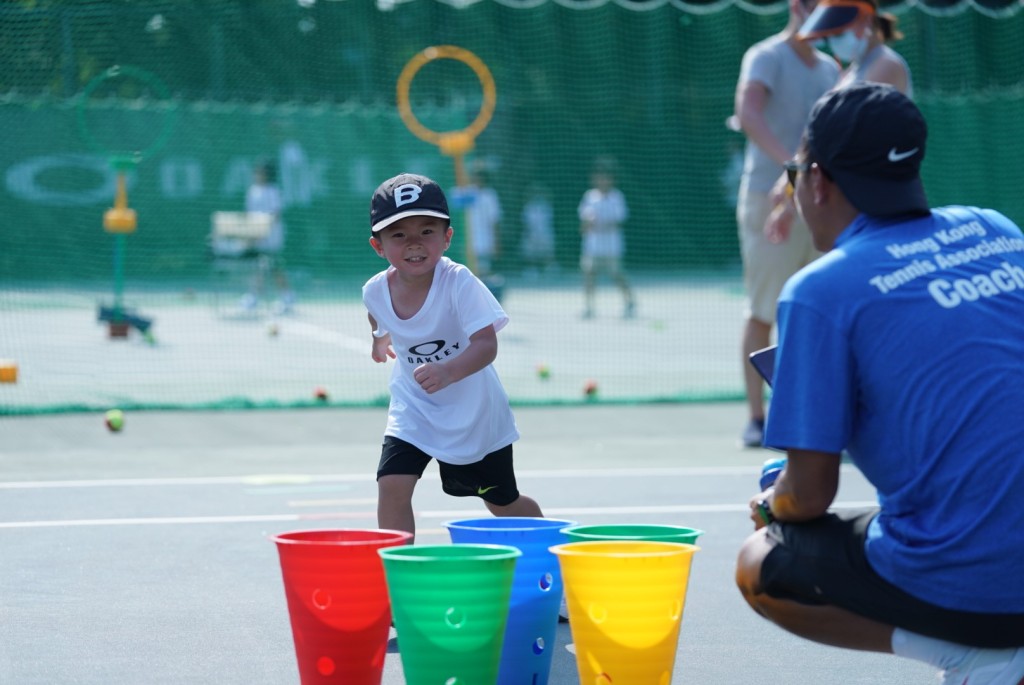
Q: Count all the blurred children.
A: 4